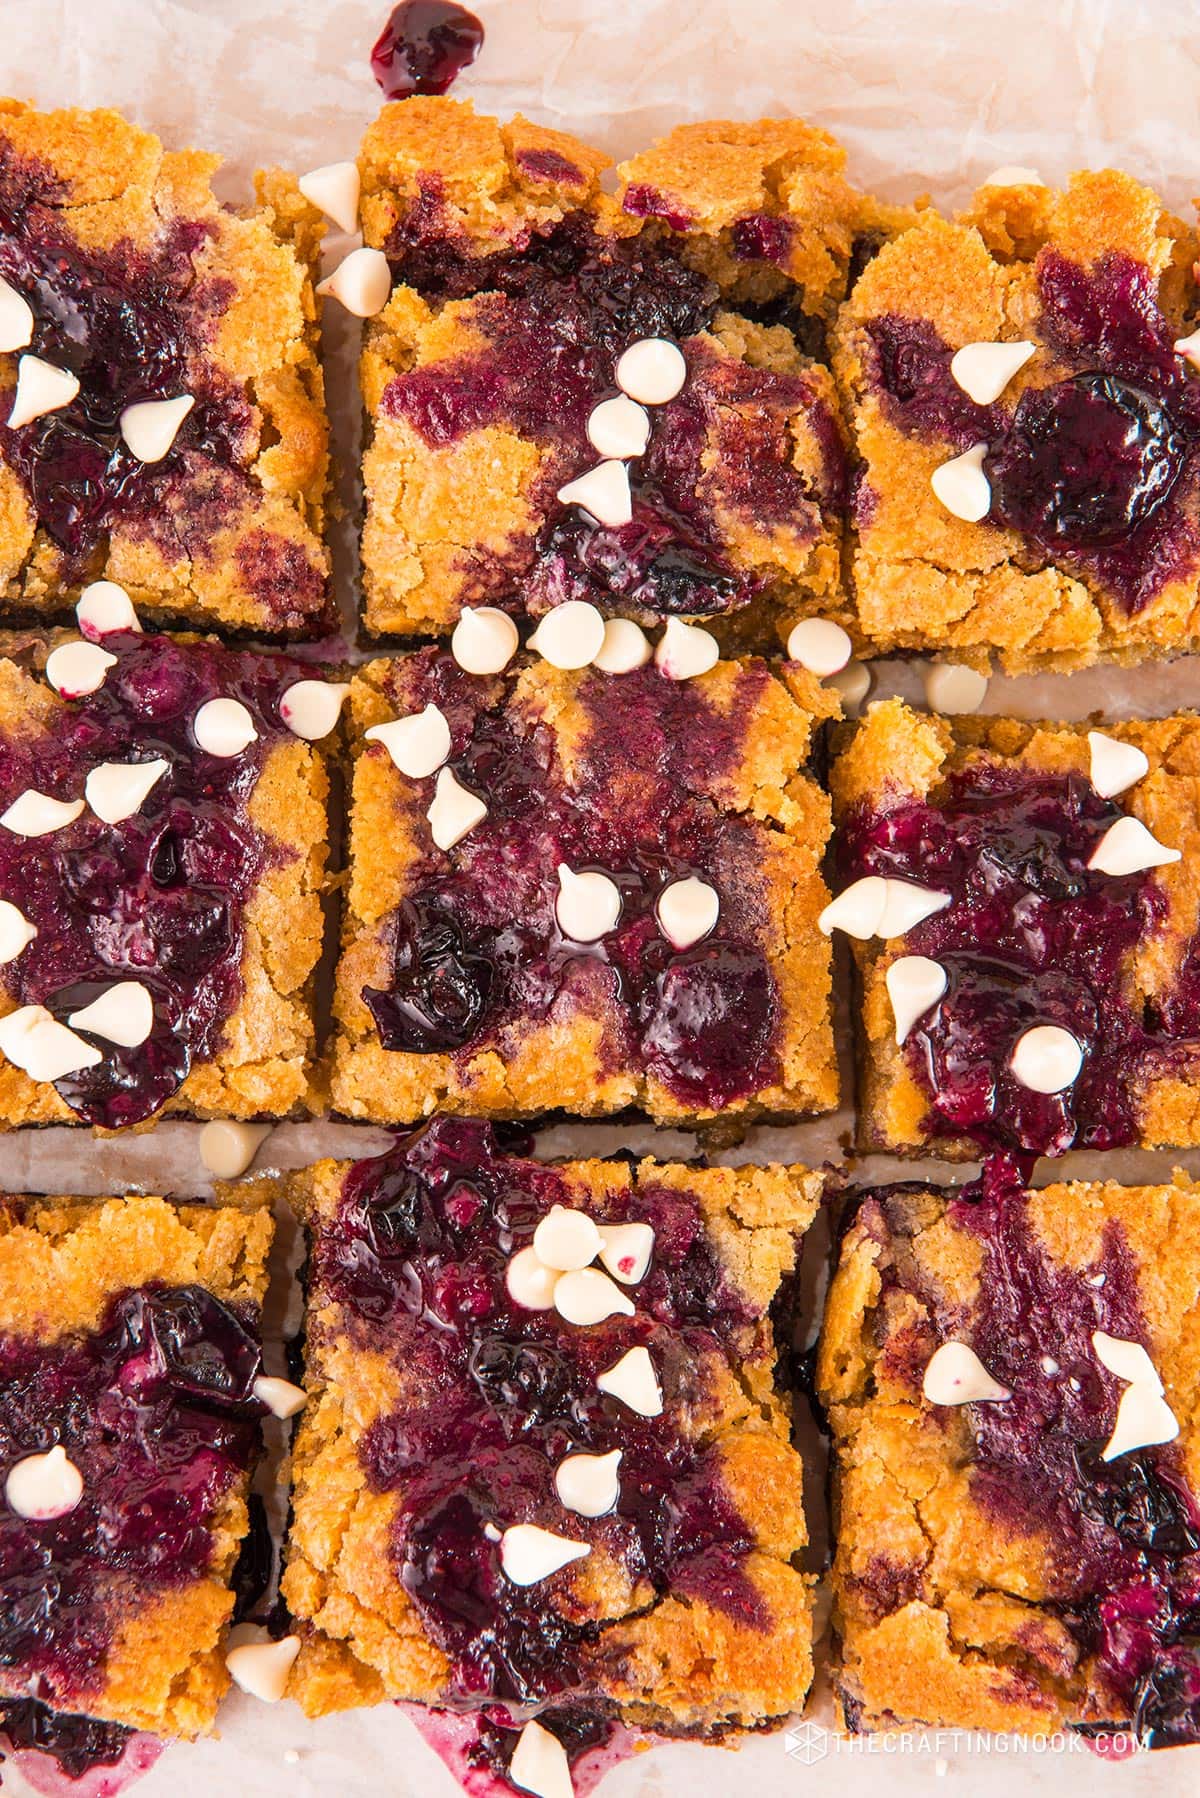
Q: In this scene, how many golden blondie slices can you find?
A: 9